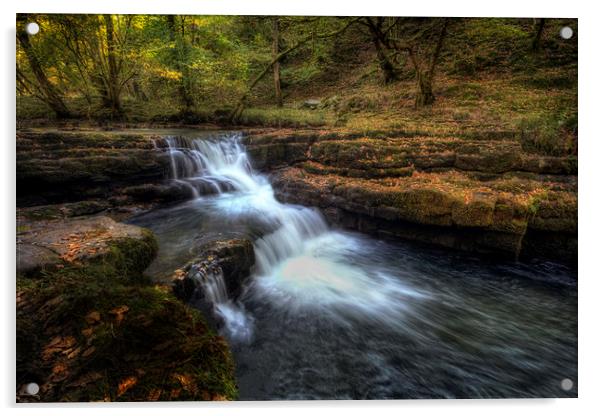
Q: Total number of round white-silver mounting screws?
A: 4